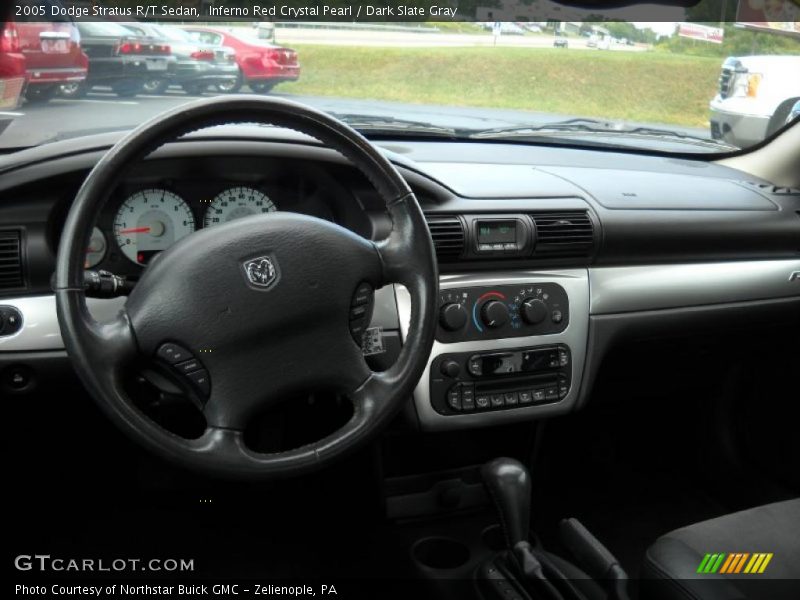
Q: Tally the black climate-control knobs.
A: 3